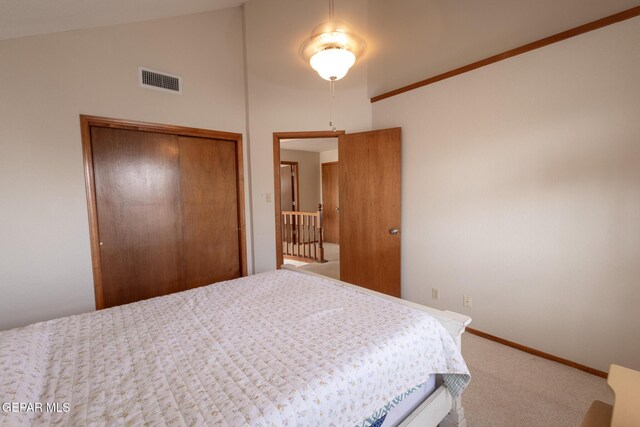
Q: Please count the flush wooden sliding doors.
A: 2